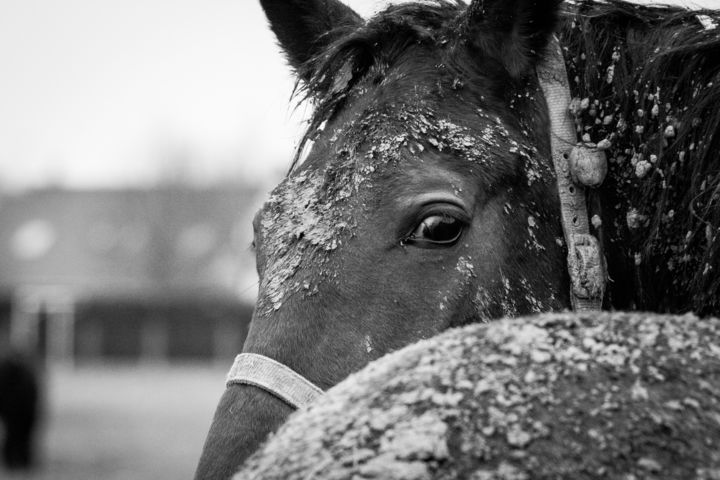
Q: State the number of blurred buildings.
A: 1